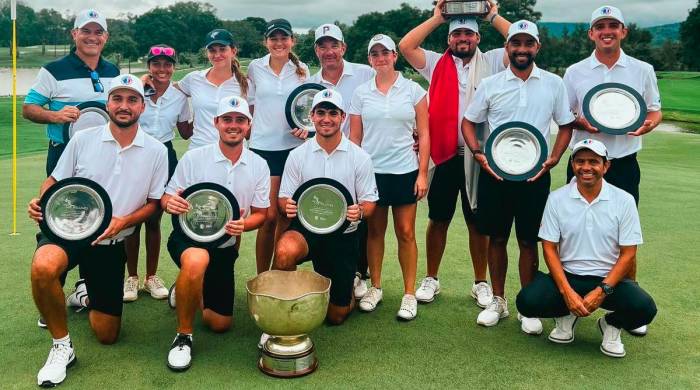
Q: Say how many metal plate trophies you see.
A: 7